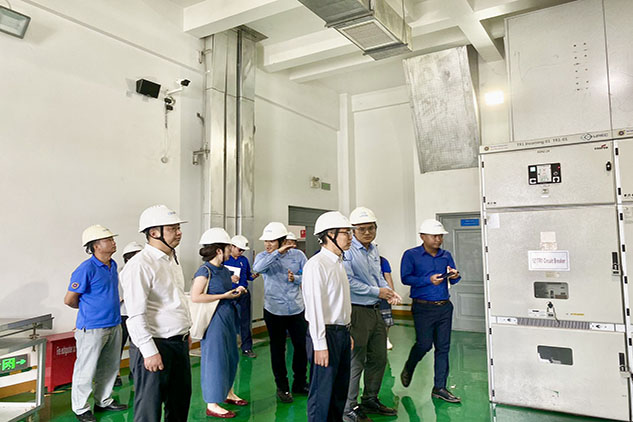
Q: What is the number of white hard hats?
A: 10